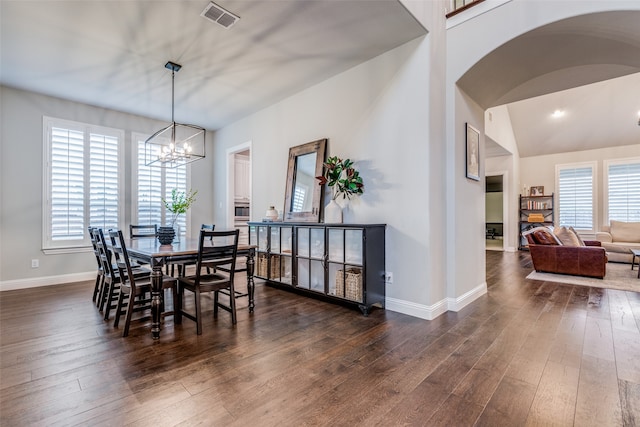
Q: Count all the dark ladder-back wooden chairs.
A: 6